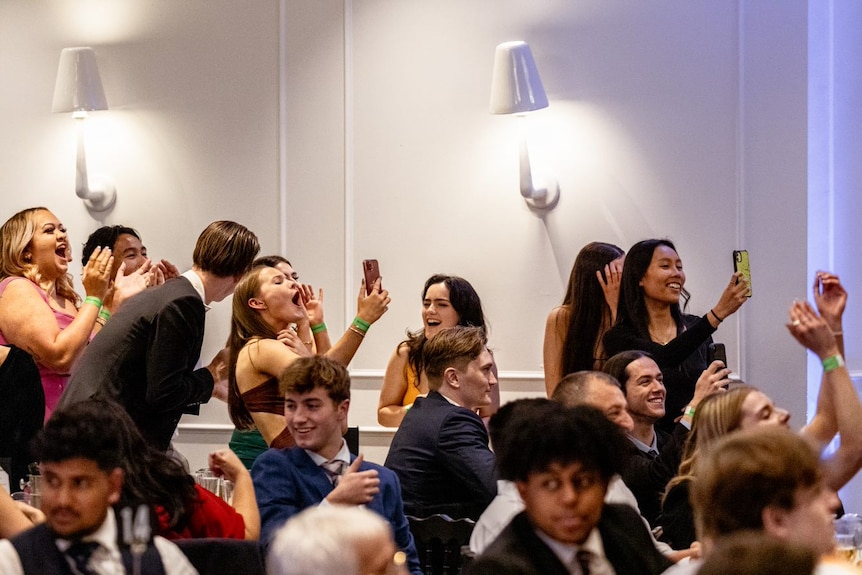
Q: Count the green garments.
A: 1